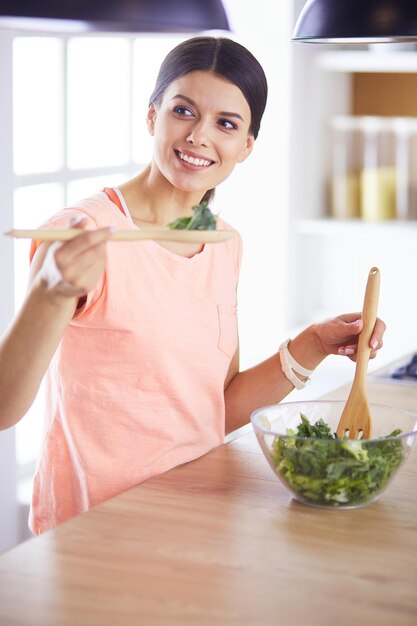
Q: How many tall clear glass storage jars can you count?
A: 3